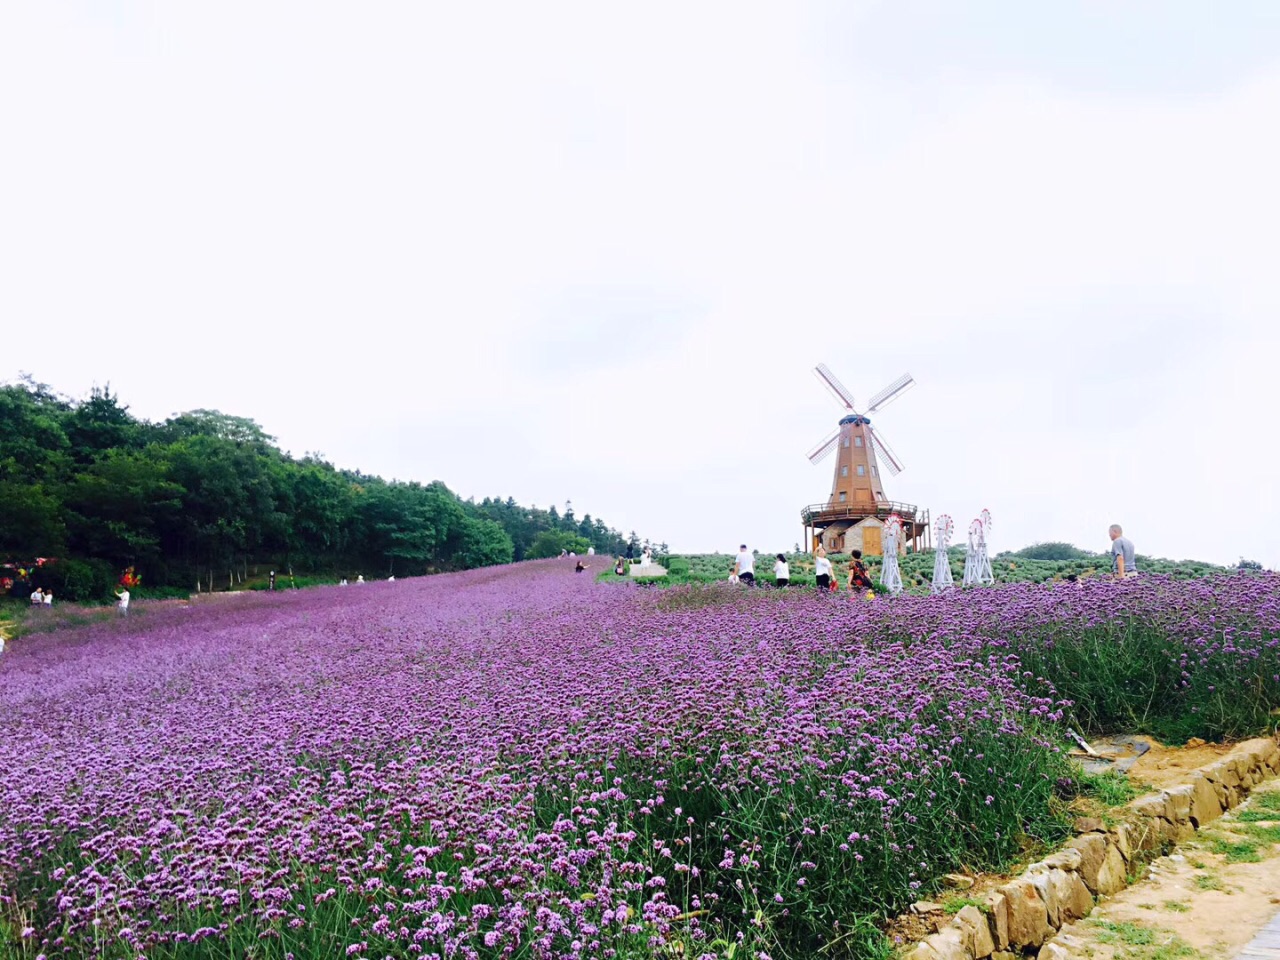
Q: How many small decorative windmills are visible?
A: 4